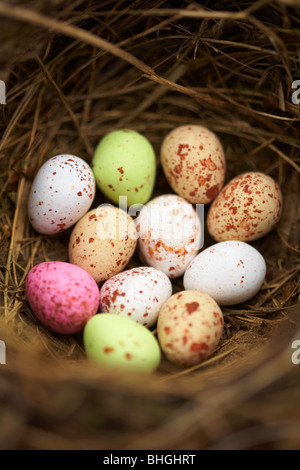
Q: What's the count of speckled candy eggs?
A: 11